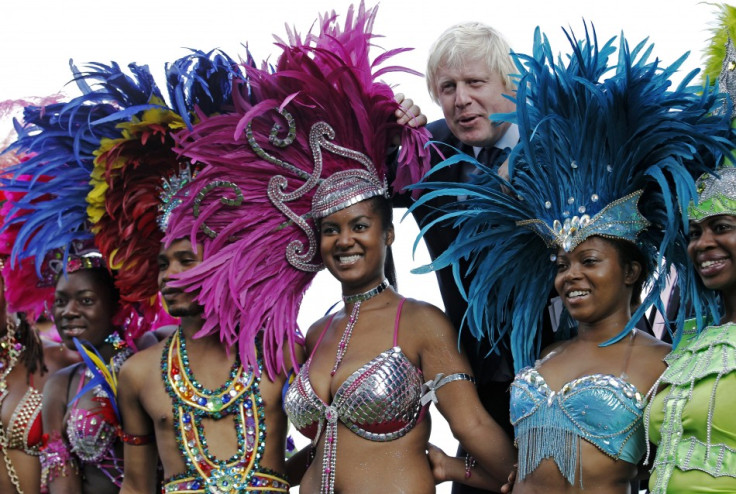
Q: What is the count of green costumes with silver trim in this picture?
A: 1